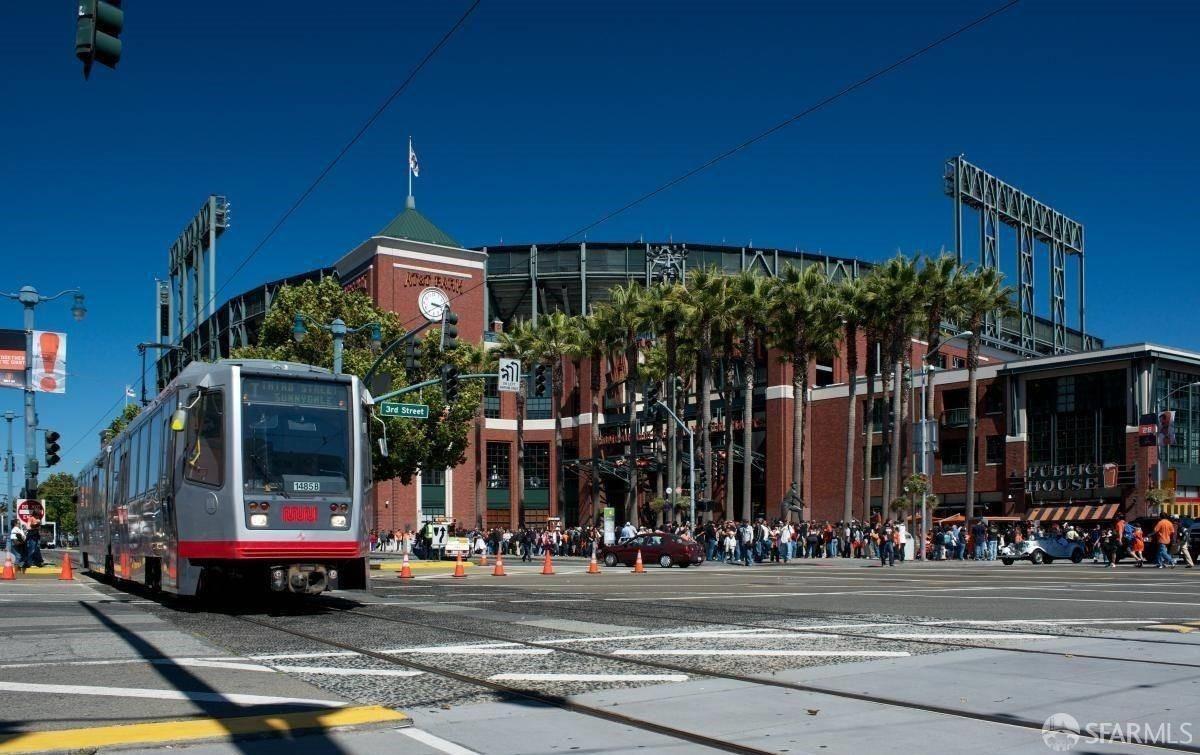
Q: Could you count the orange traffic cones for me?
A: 9